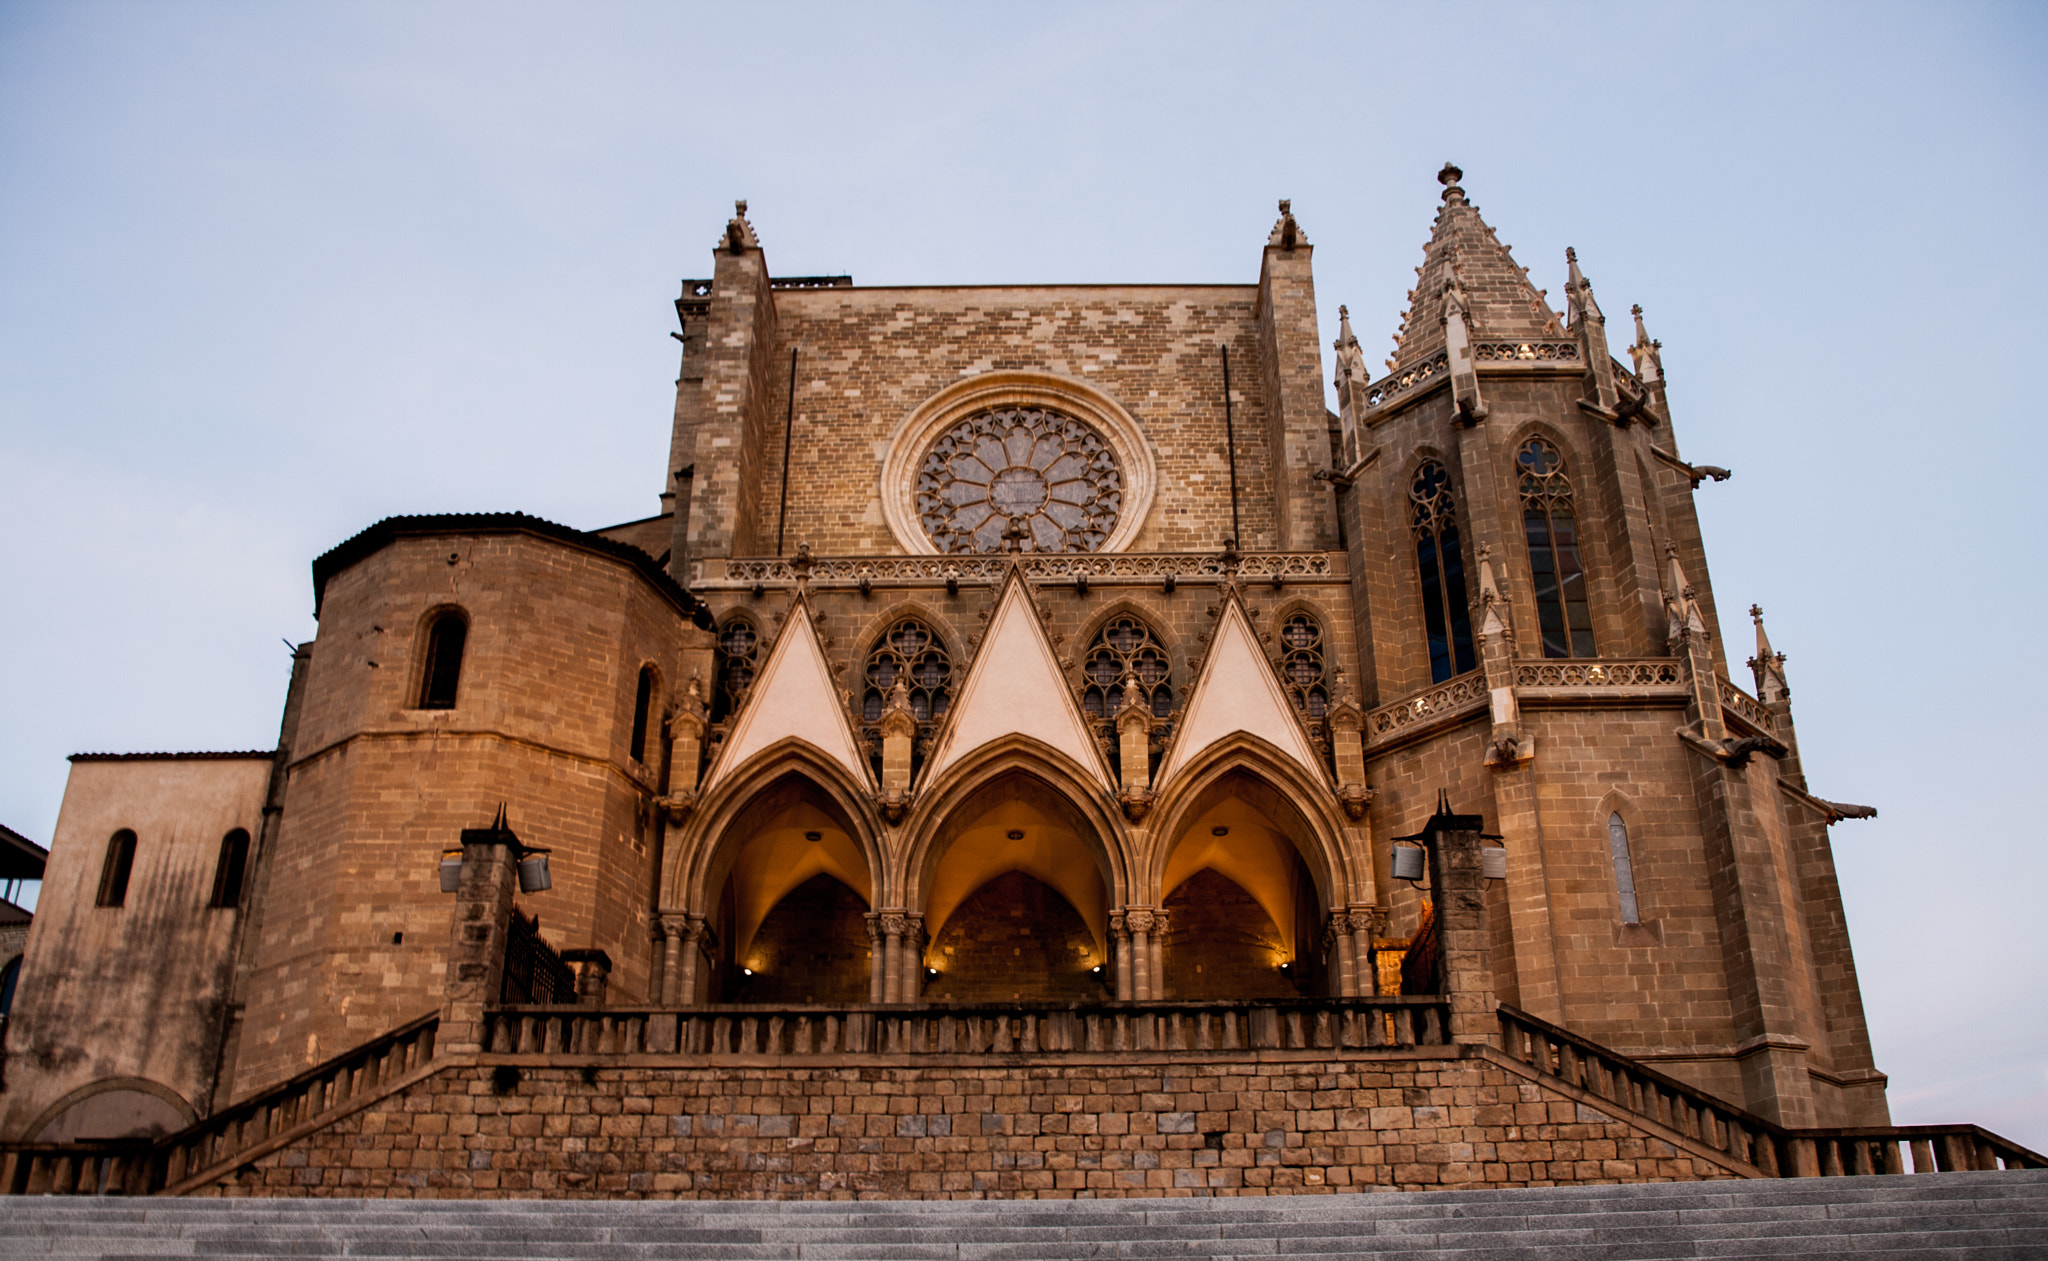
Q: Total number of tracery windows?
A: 7